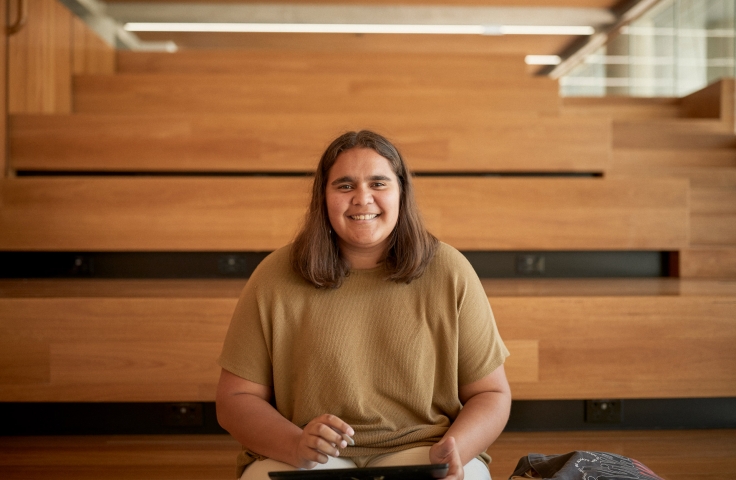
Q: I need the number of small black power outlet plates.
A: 5